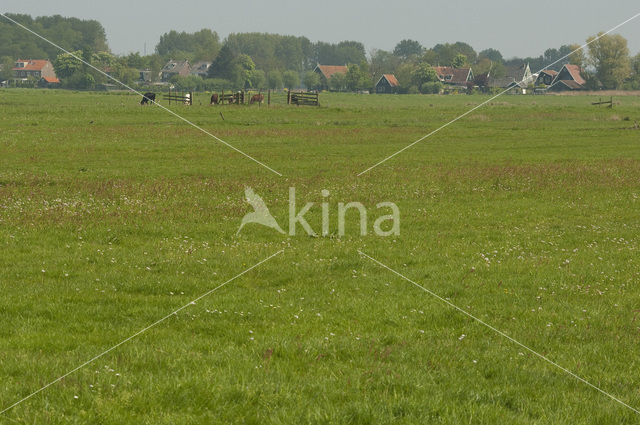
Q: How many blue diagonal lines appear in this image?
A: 0